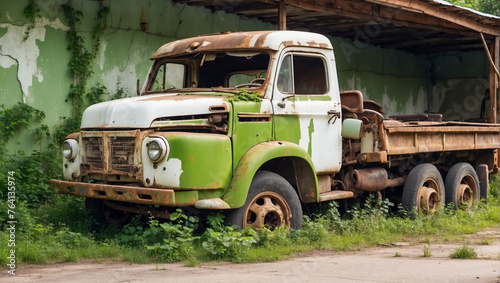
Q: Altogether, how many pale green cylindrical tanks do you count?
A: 1